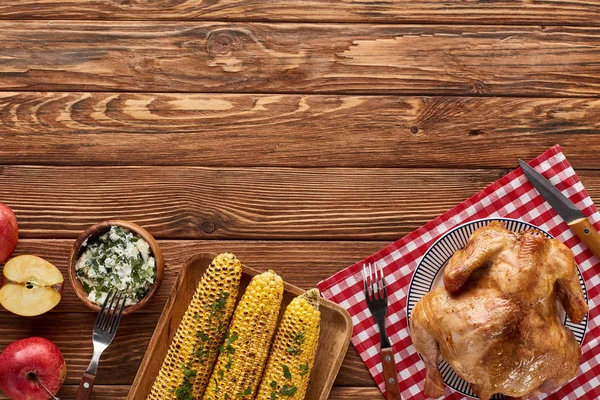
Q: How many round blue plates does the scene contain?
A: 1